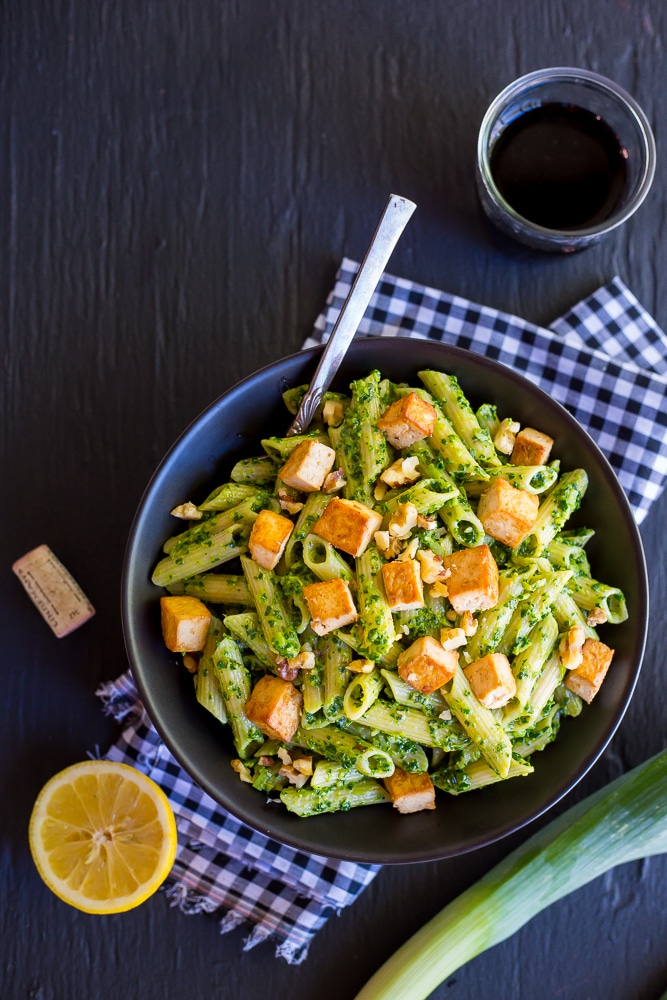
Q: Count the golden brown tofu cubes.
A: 15